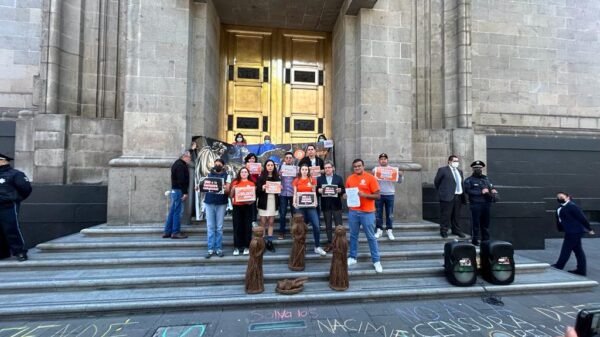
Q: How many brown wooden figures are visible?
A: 4